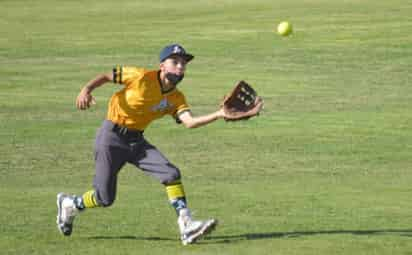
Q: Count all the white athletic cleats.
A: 2